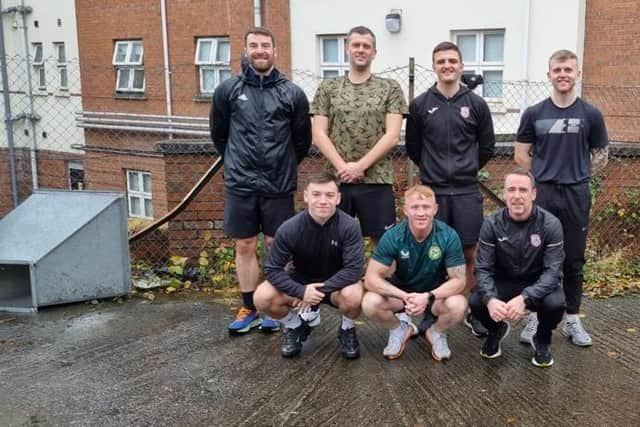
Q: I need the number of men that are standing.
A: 4